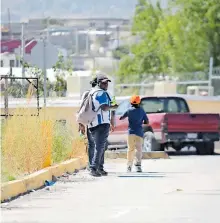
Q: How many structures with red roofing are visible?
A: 2